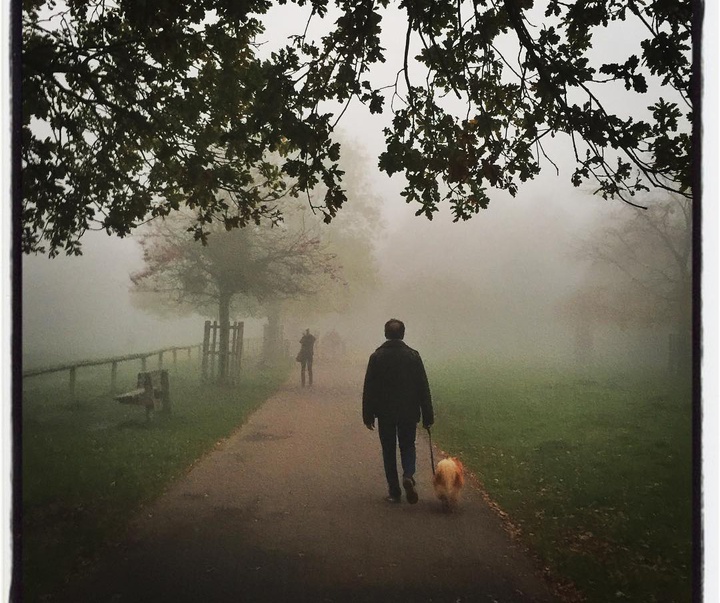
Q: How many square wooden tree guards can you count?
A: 1